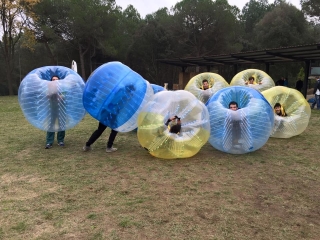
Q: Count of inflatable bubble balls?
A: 8